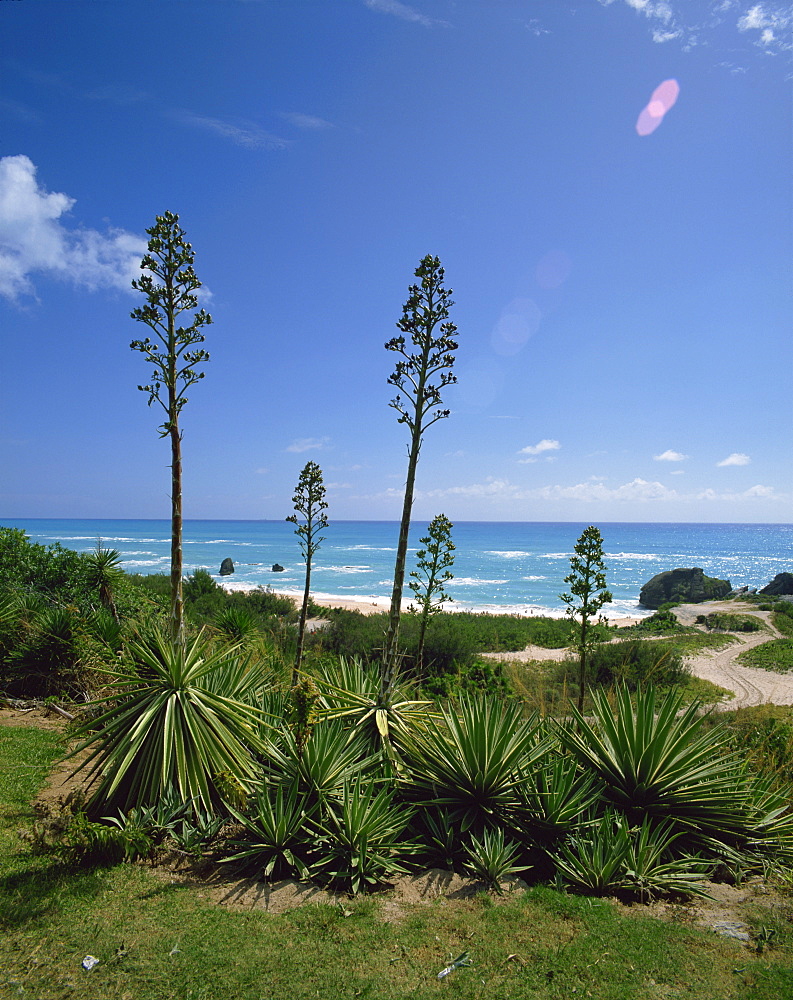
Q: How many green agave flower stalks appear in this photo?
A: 5